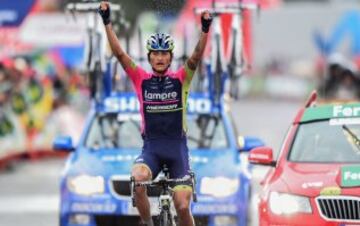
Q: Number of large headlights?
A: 3